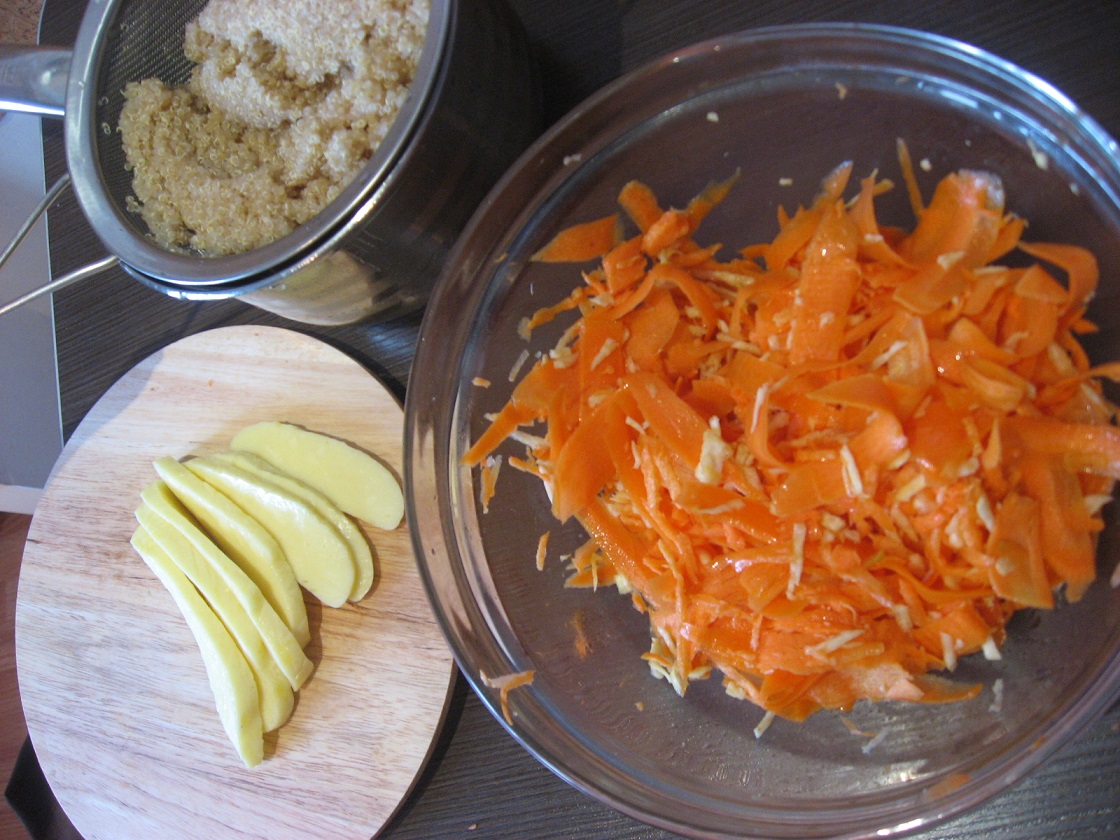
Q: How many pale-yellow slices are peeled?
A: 7